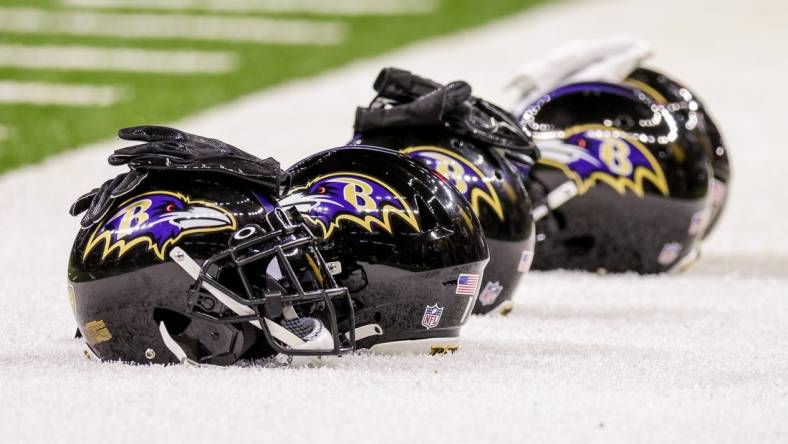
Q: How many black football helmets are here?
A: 5